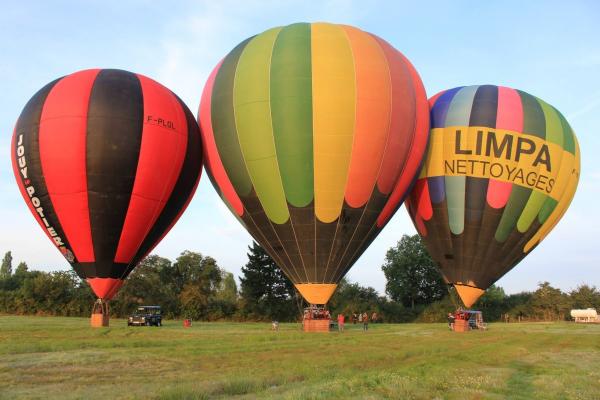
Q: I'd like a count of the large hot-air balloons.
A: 3